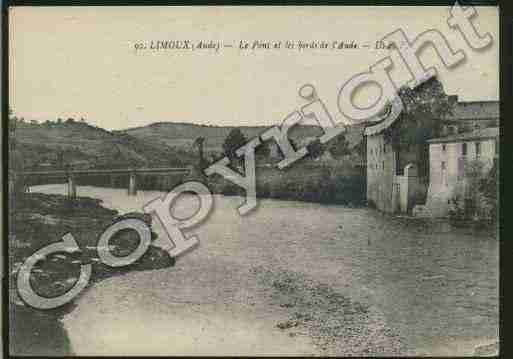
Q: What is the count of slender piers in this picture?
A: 2